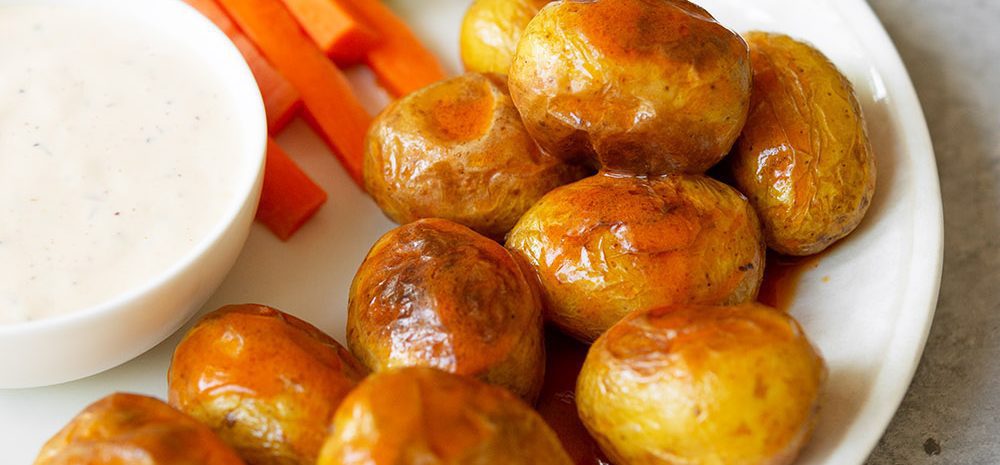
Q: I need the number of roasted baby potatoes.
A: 10